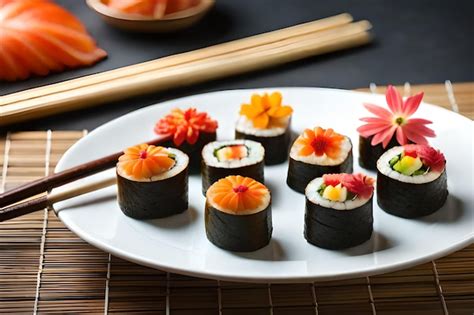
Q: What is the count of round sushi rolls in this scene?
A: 9